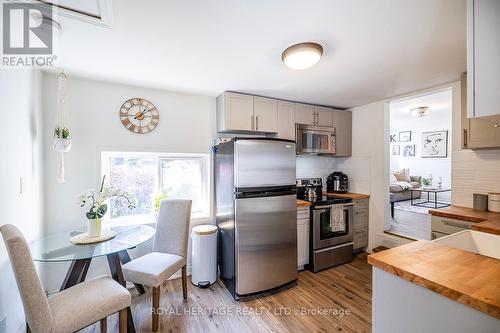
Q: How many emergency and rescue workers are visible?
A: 0